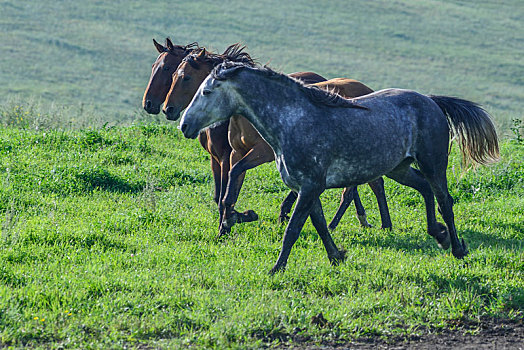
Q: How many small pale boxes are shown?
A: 0